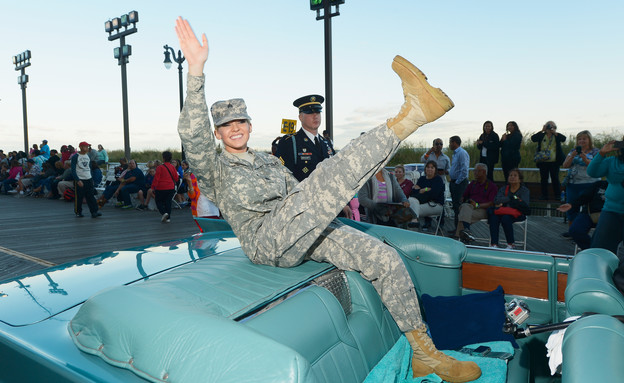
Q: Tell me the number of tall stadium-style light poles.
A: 3